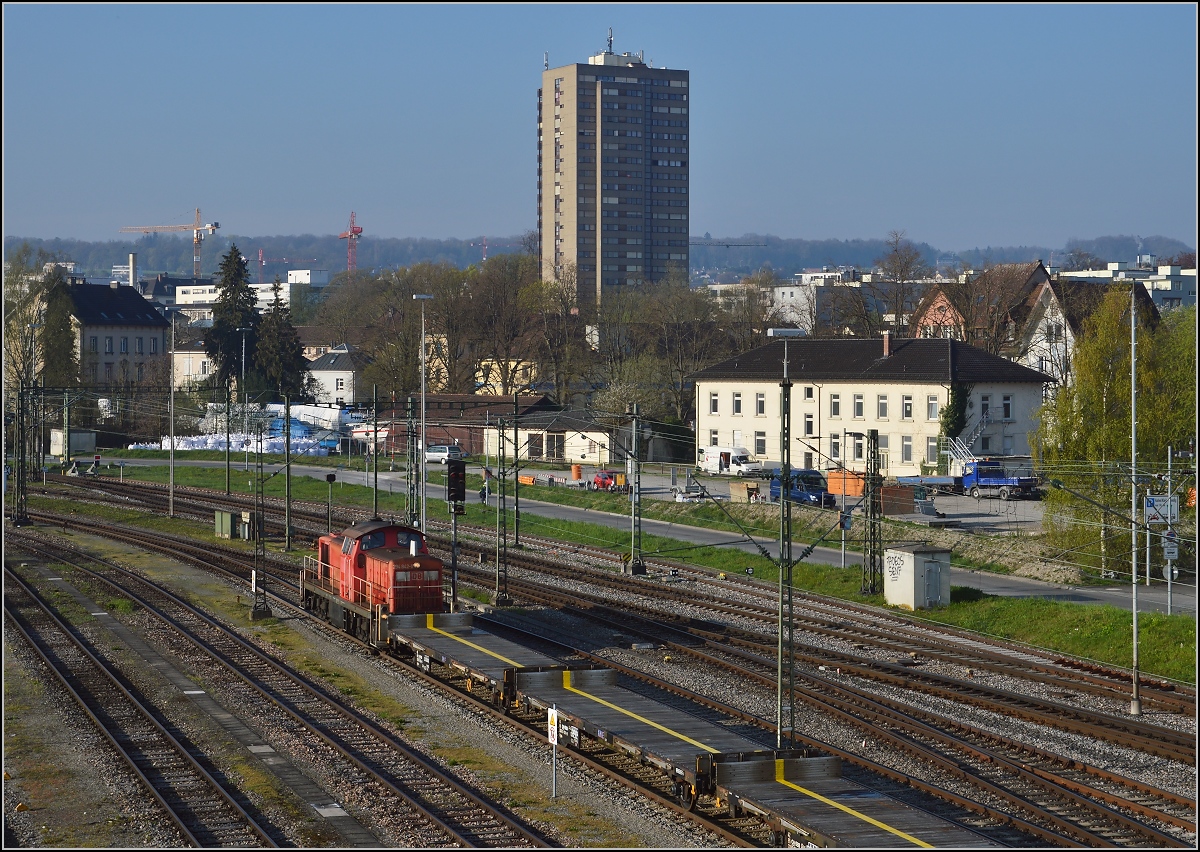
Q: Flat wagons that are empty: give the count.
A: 3